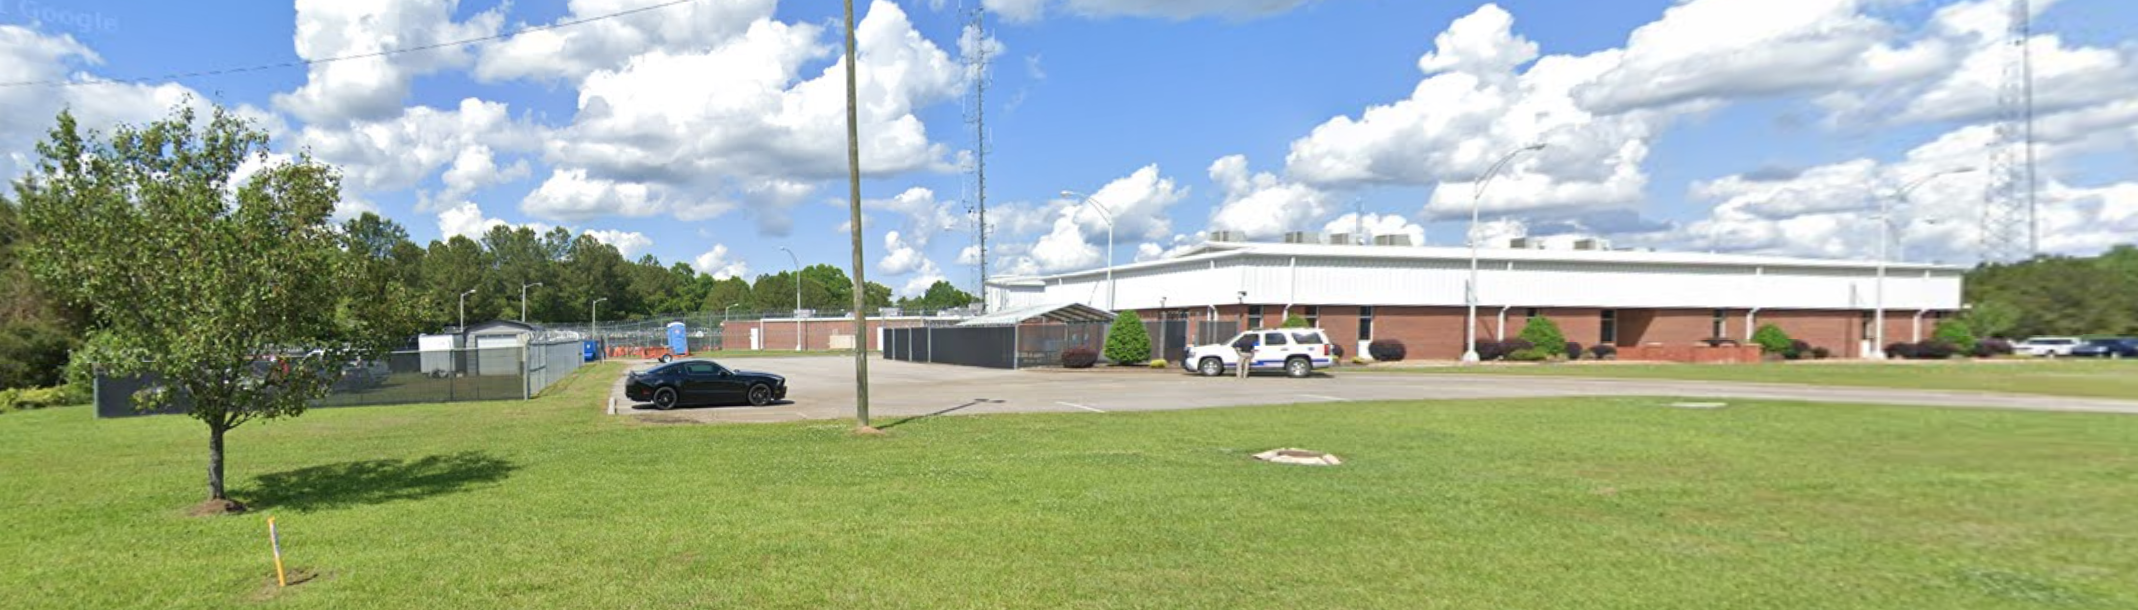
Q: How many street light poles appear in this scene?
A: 8